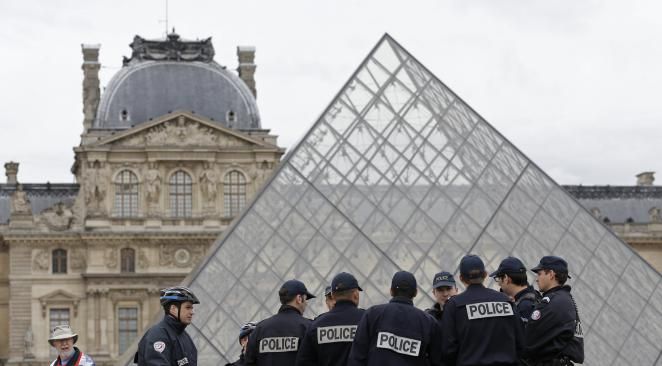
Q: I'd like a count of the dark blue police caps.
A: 8